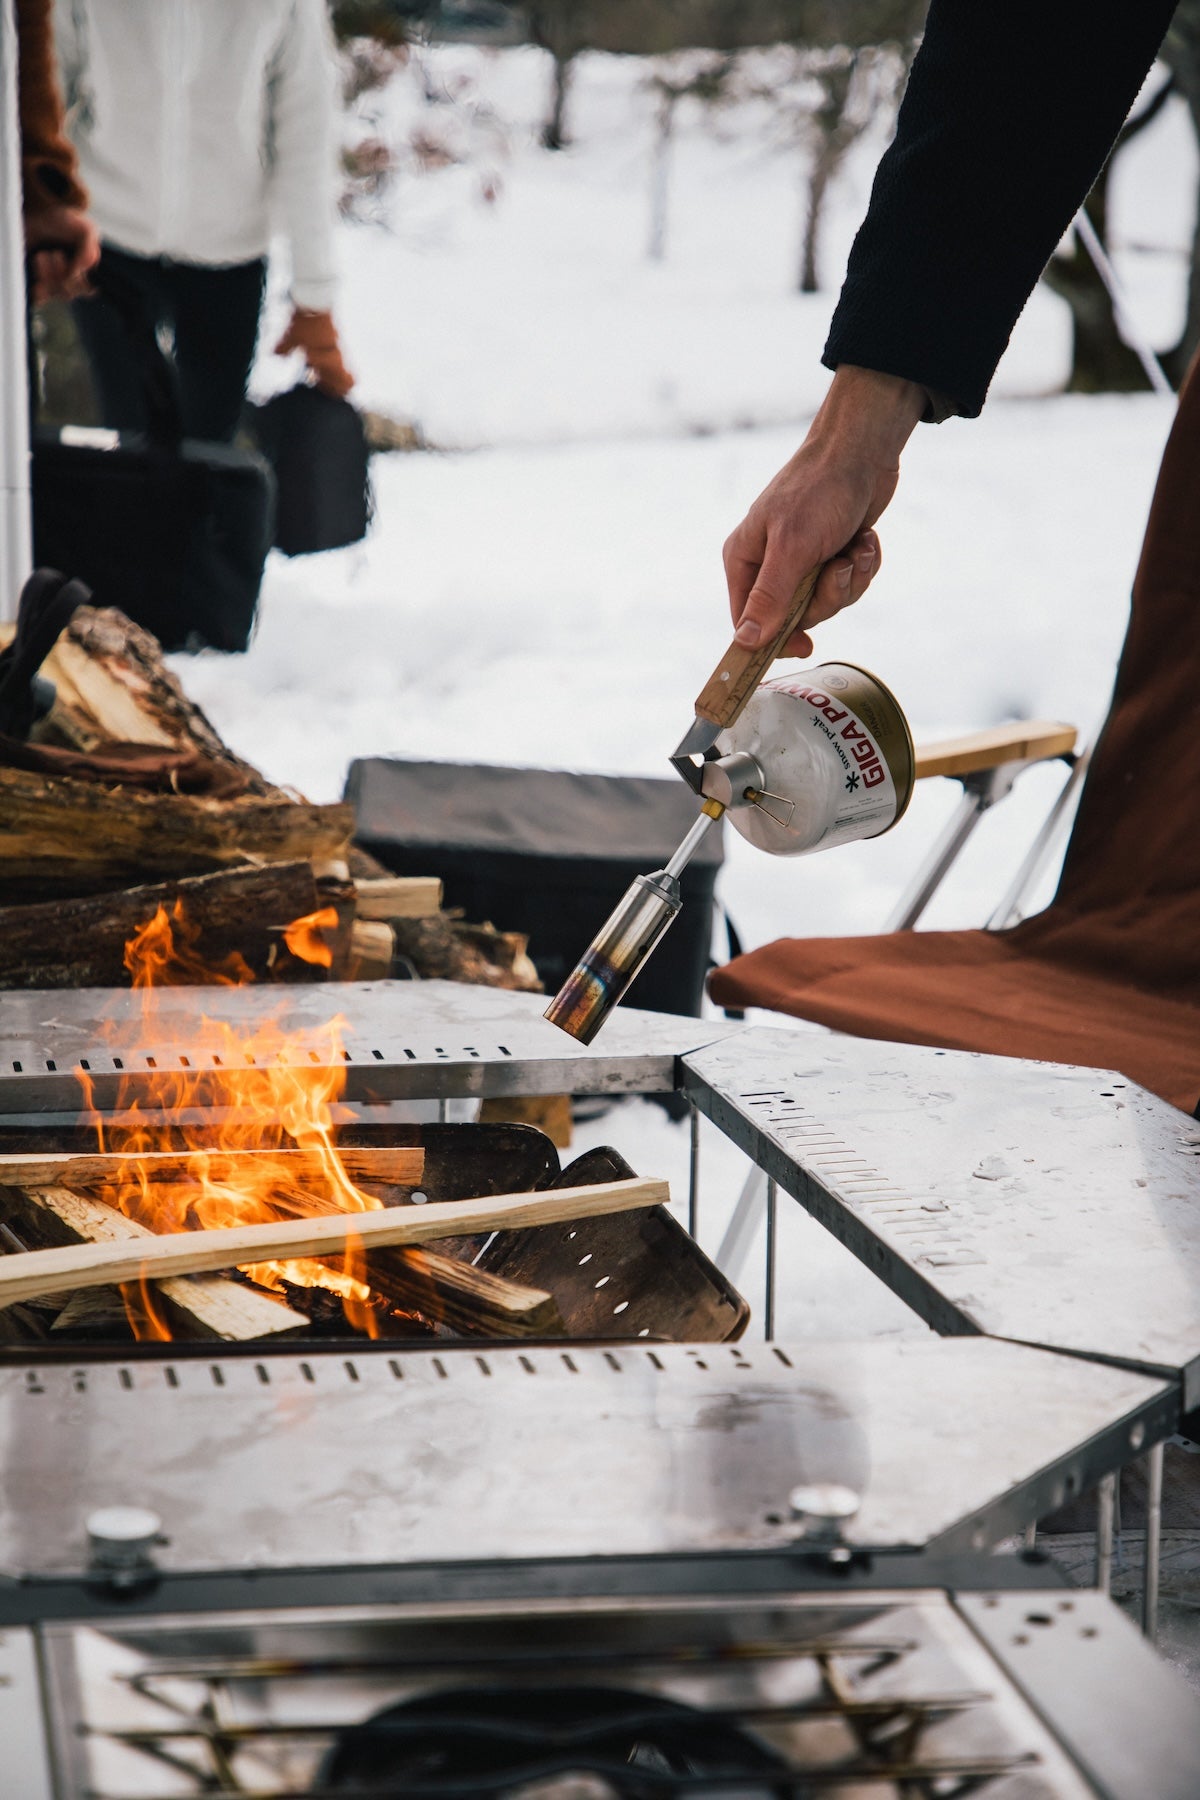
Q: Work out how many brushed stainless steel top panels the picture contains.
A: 3